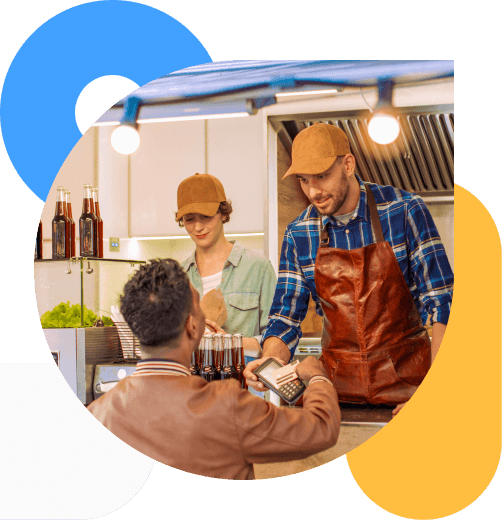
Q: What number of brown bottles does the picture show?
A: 11